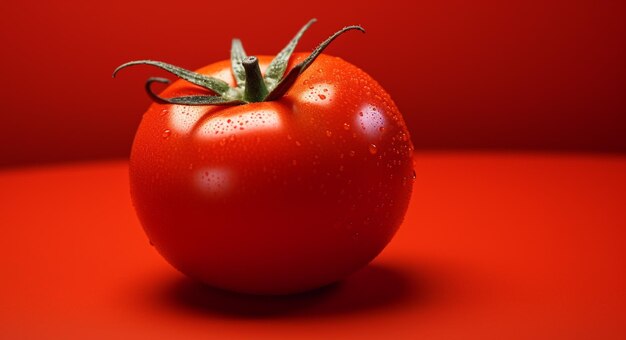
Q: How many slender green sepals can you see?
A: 5